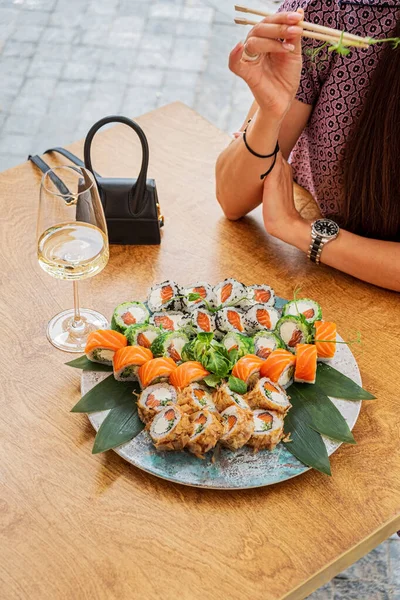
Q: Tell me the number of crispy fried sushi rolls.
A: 8